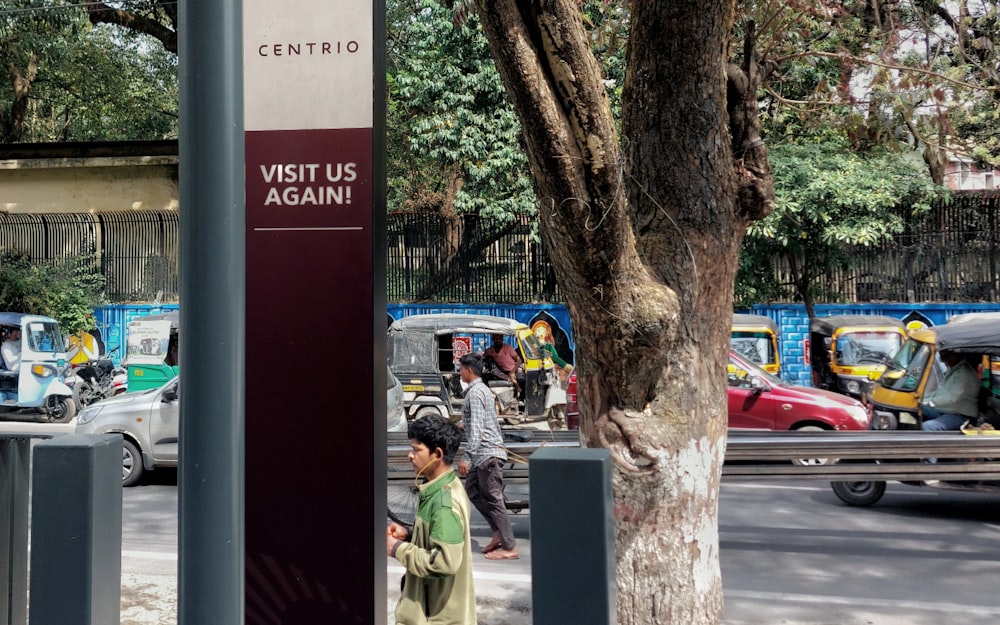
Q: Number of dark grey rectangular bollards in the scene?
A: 2